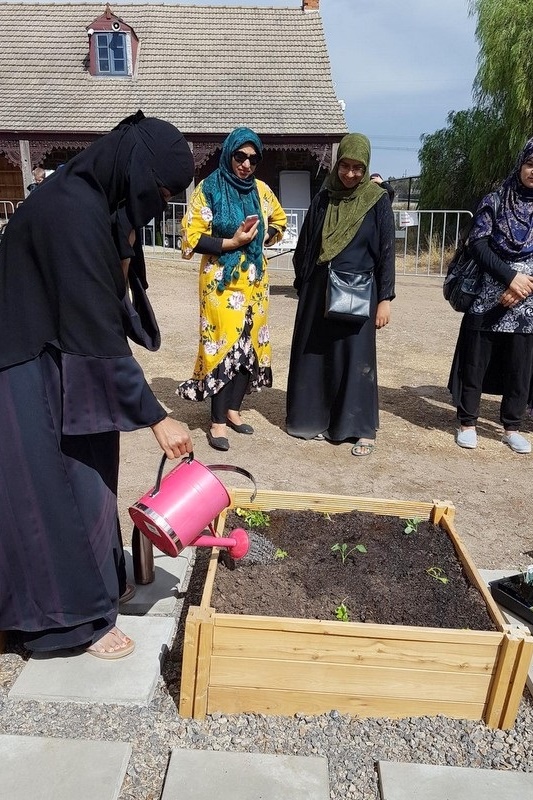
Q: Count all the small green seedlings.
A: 6